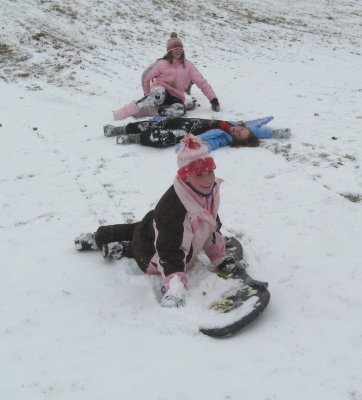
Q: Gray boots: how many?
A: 2